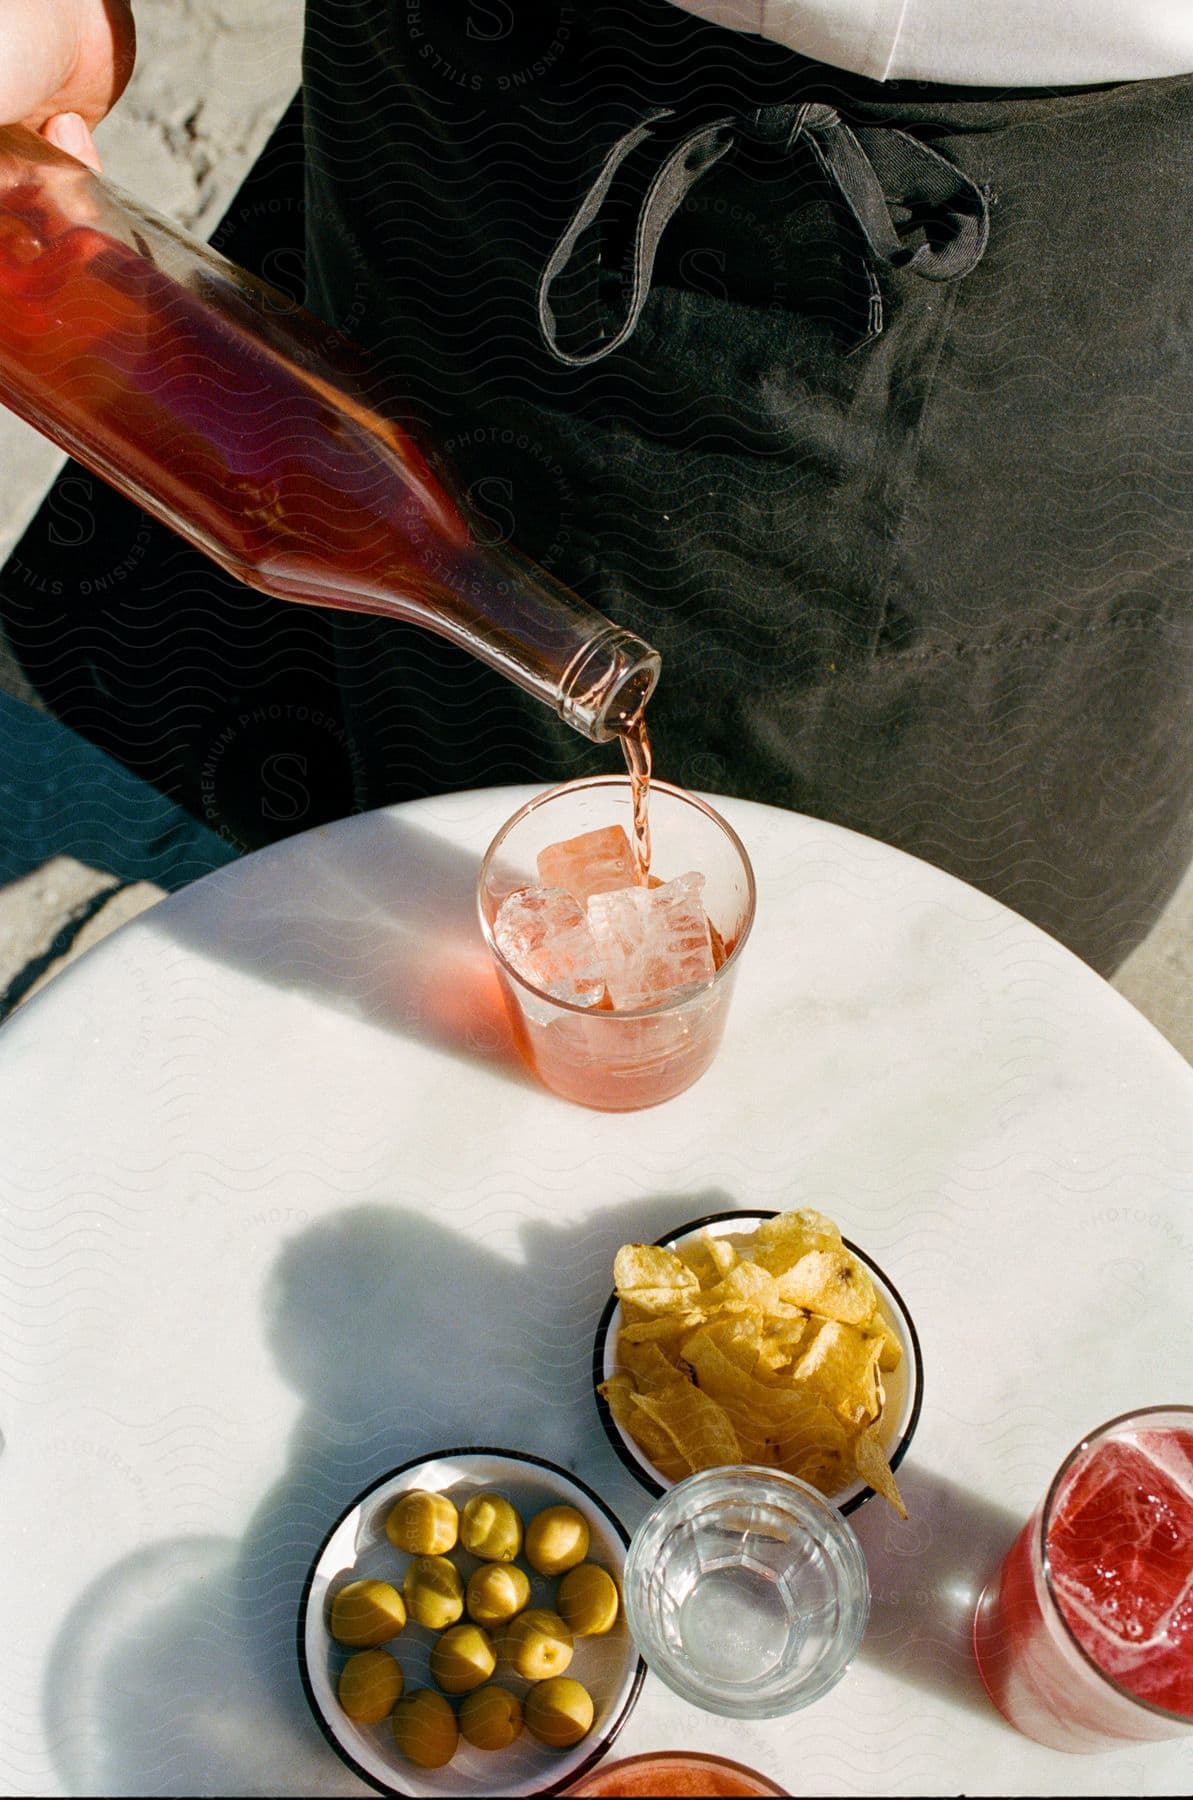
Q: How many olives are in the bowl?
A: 13